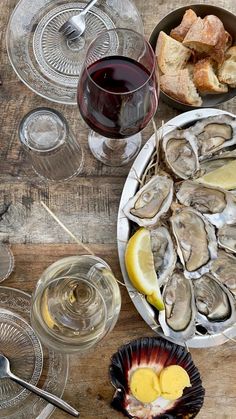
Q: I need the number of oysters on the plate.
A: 11